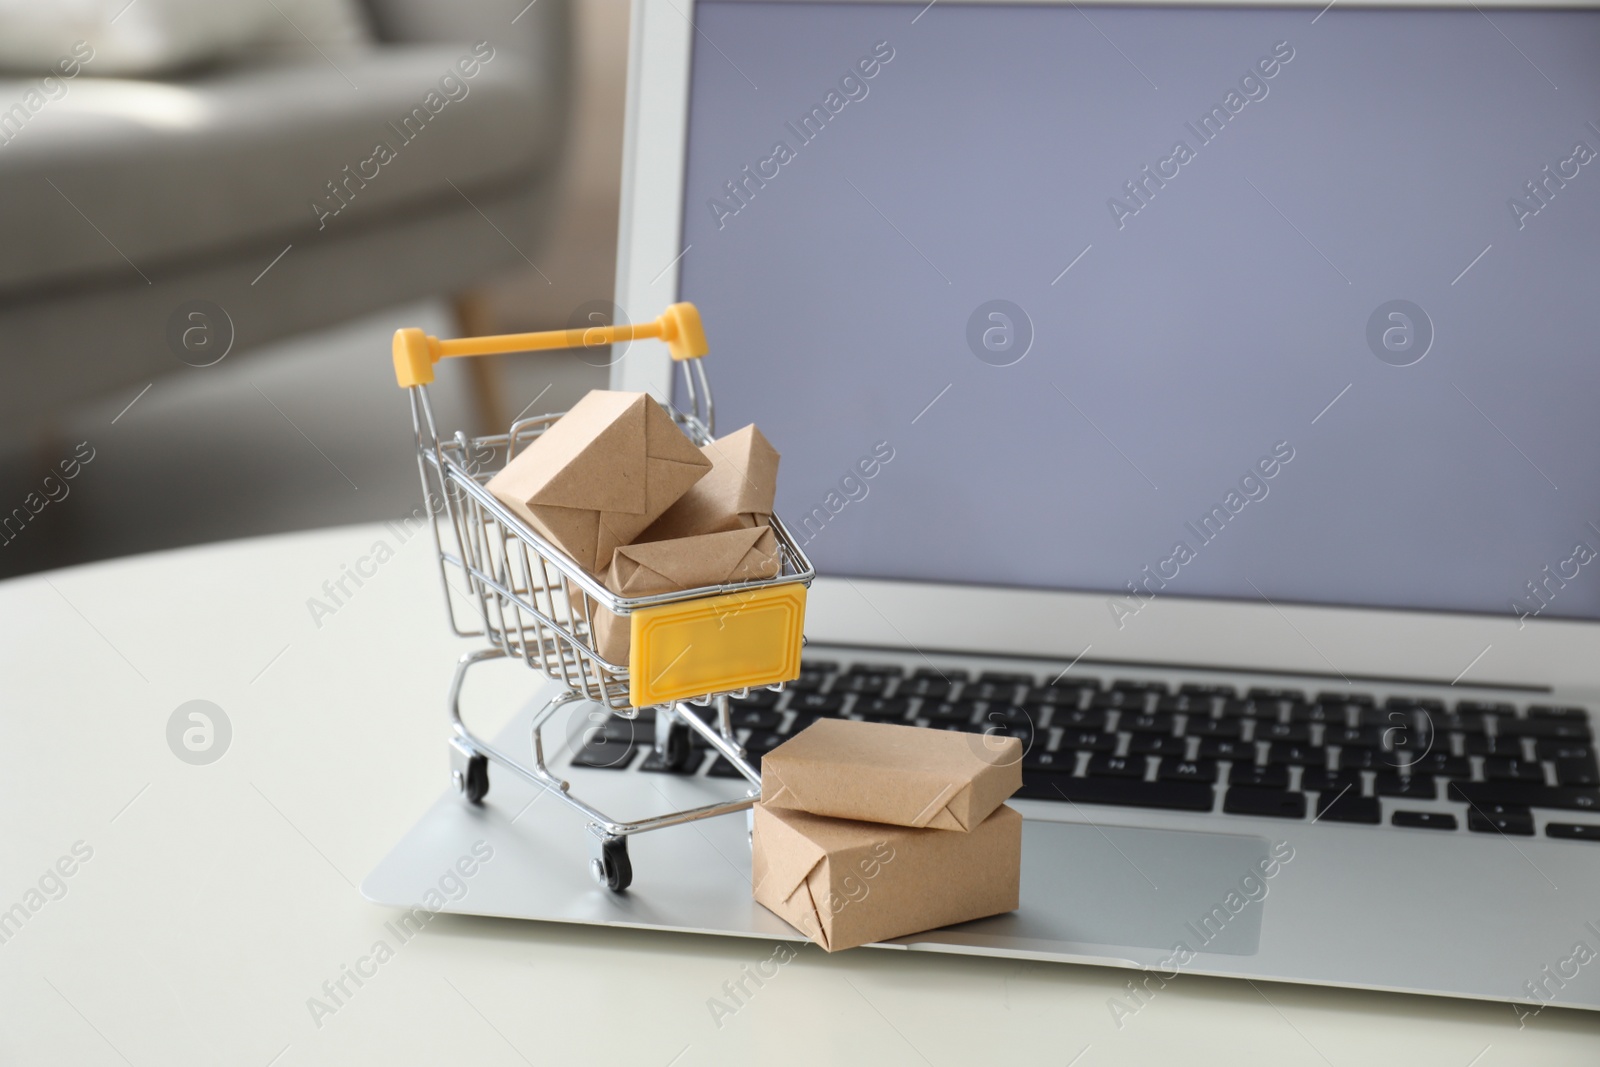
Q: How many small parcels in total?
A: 5